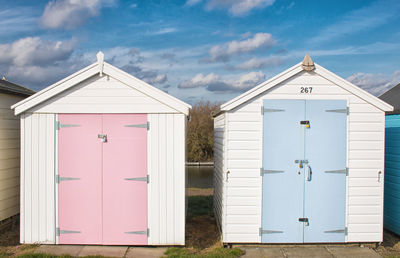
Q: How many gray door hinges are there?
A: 12